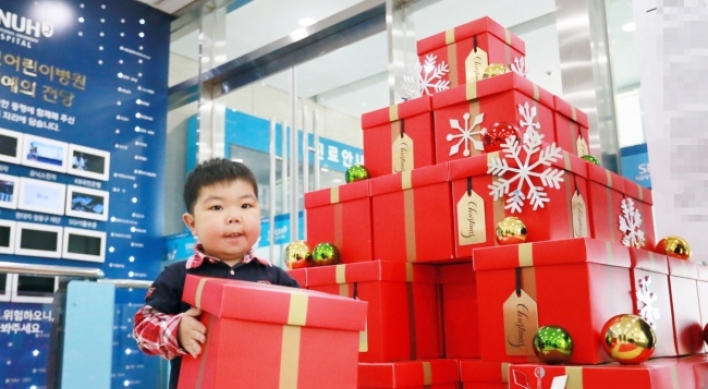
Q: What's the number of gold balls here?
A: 5